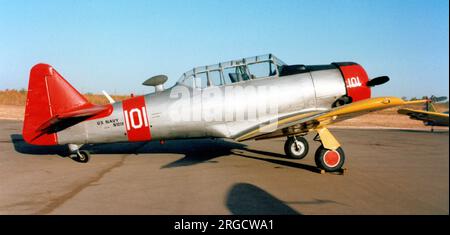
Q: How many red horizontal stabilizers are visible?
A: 1